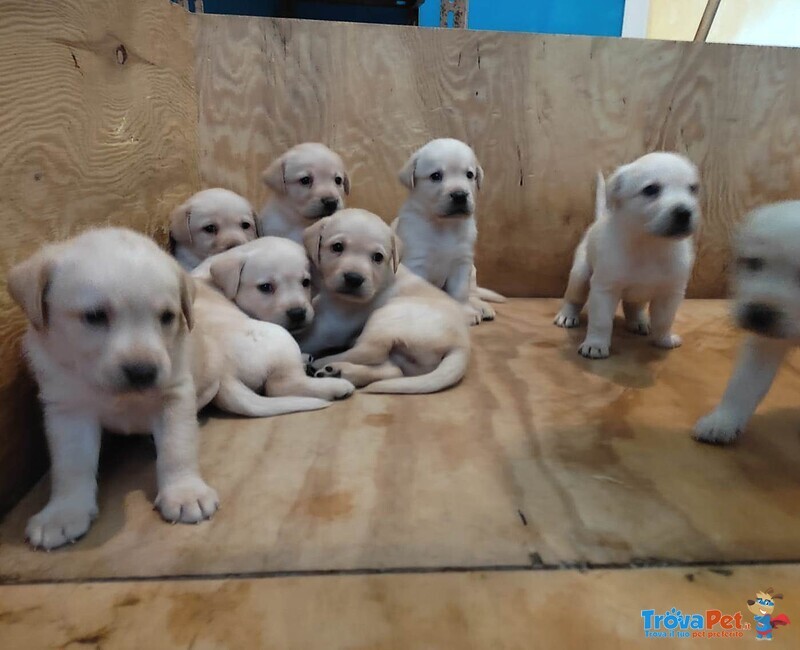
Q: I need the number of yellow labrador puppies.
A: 8